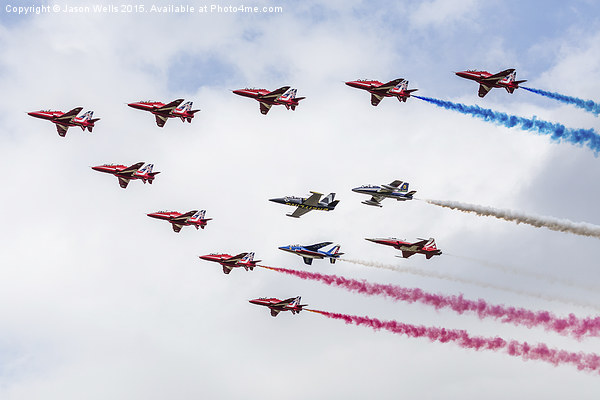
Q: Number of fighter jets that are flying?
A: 13